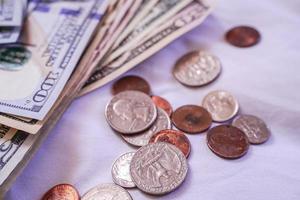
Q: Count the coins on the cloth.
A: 15